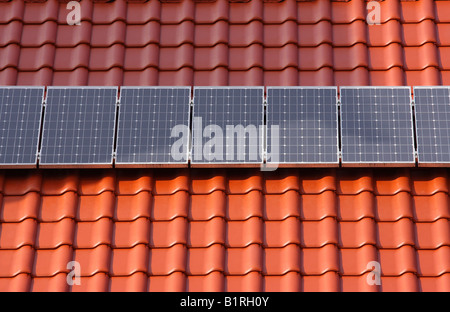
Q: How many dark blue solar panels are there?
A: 7